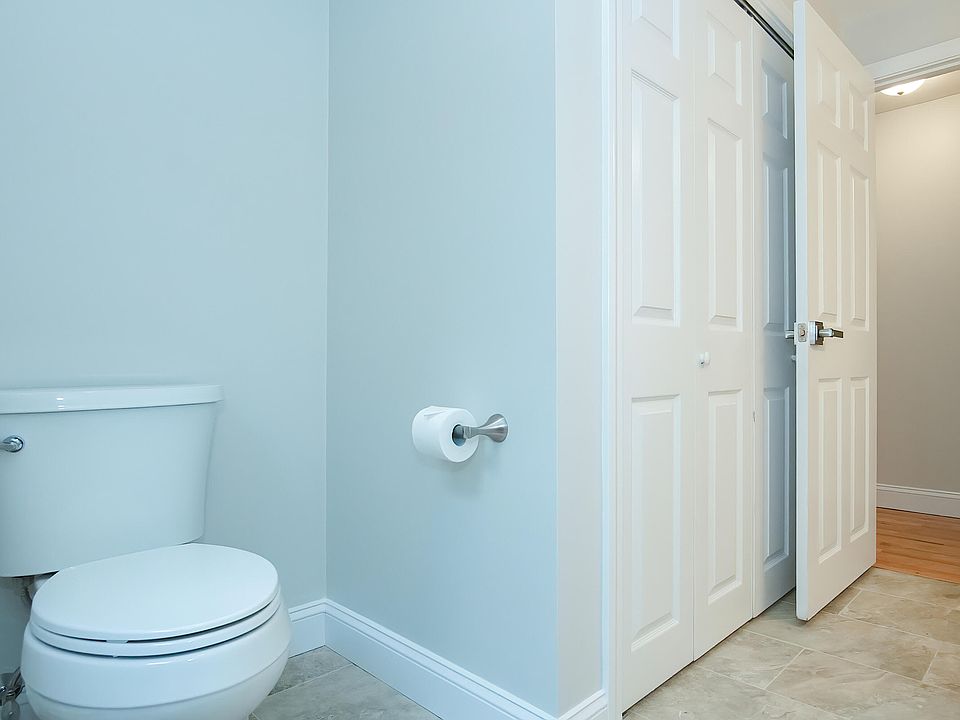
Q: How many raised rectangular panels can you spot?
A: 15